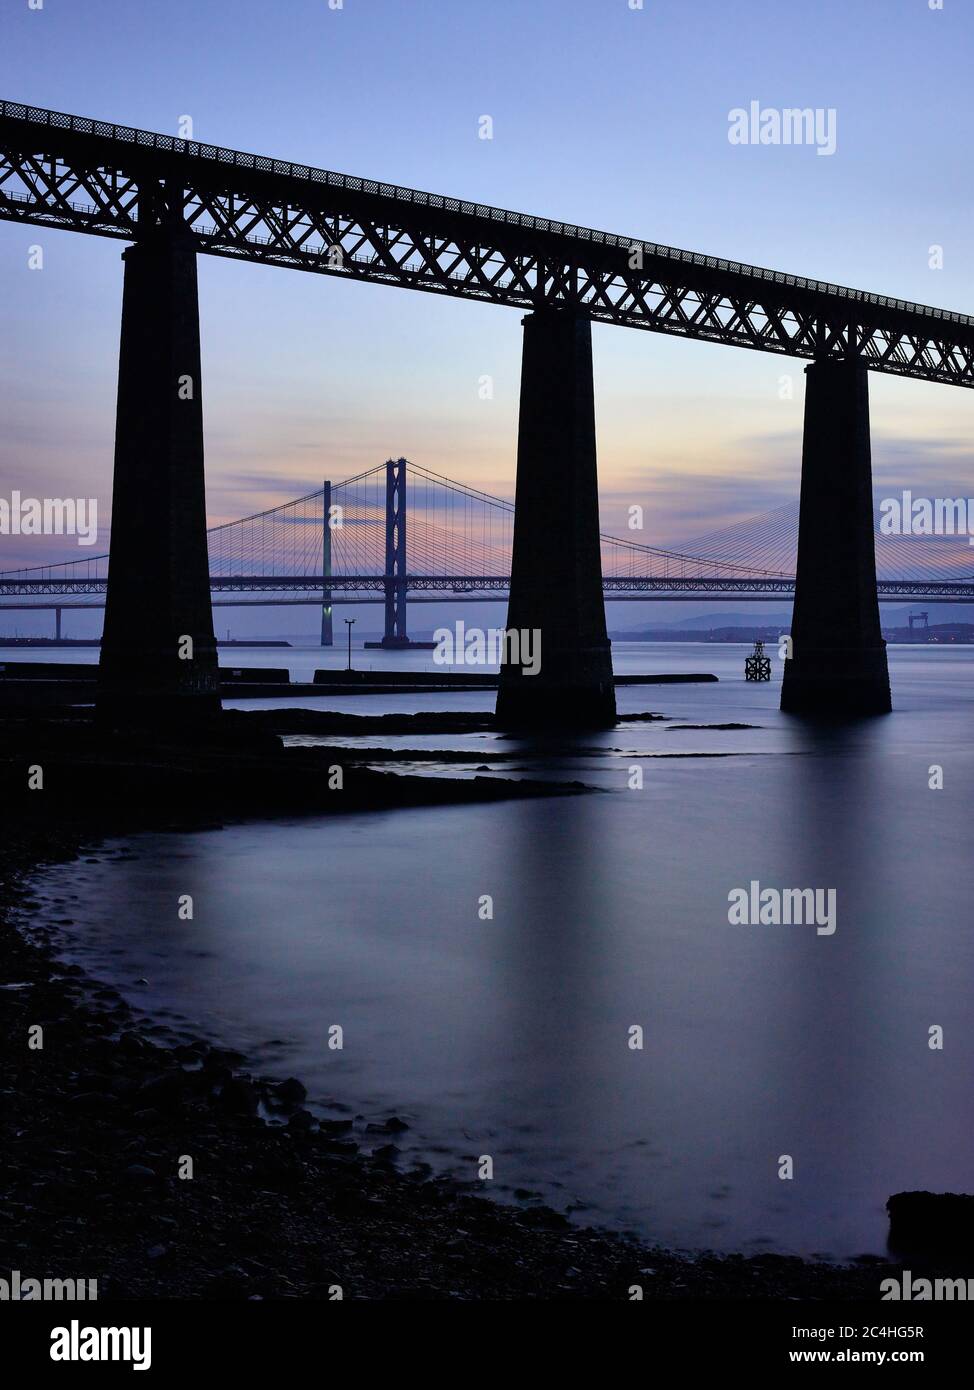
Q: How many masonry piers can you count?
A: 3